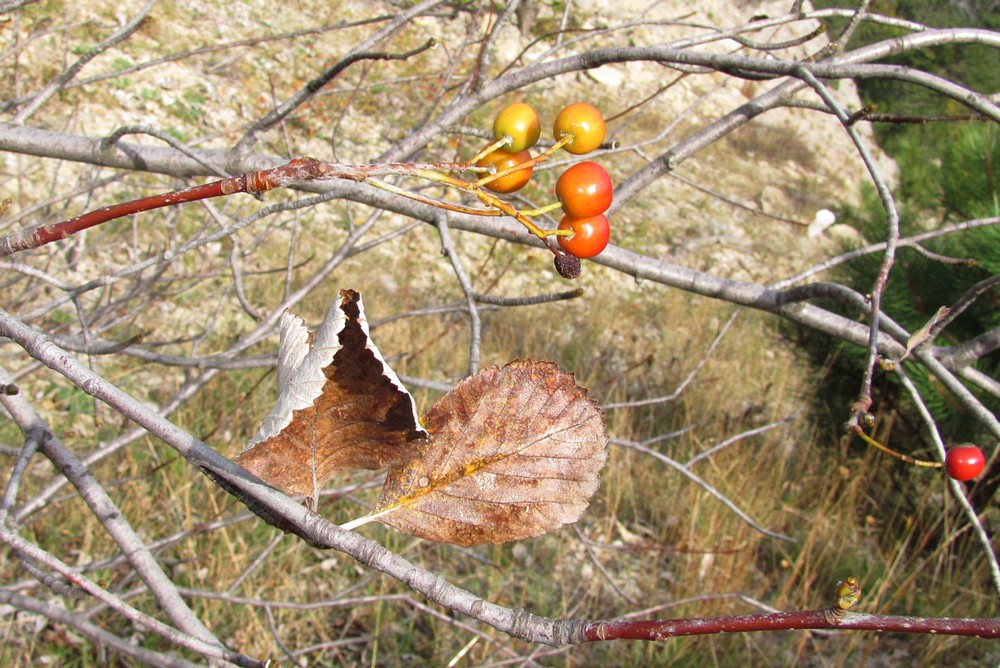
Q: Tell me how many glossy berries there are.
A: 6